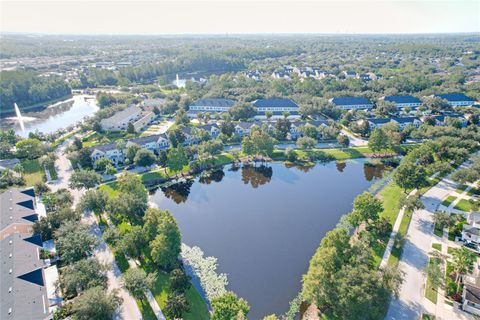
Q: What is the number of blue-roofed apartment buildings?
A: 5